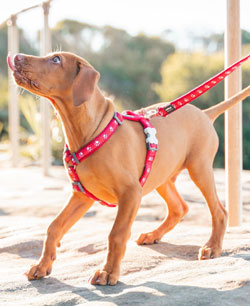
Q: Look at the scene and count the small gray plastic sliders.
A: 4